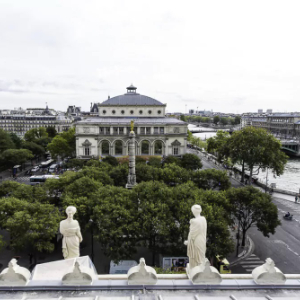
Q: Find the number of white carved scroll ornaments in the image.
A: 5